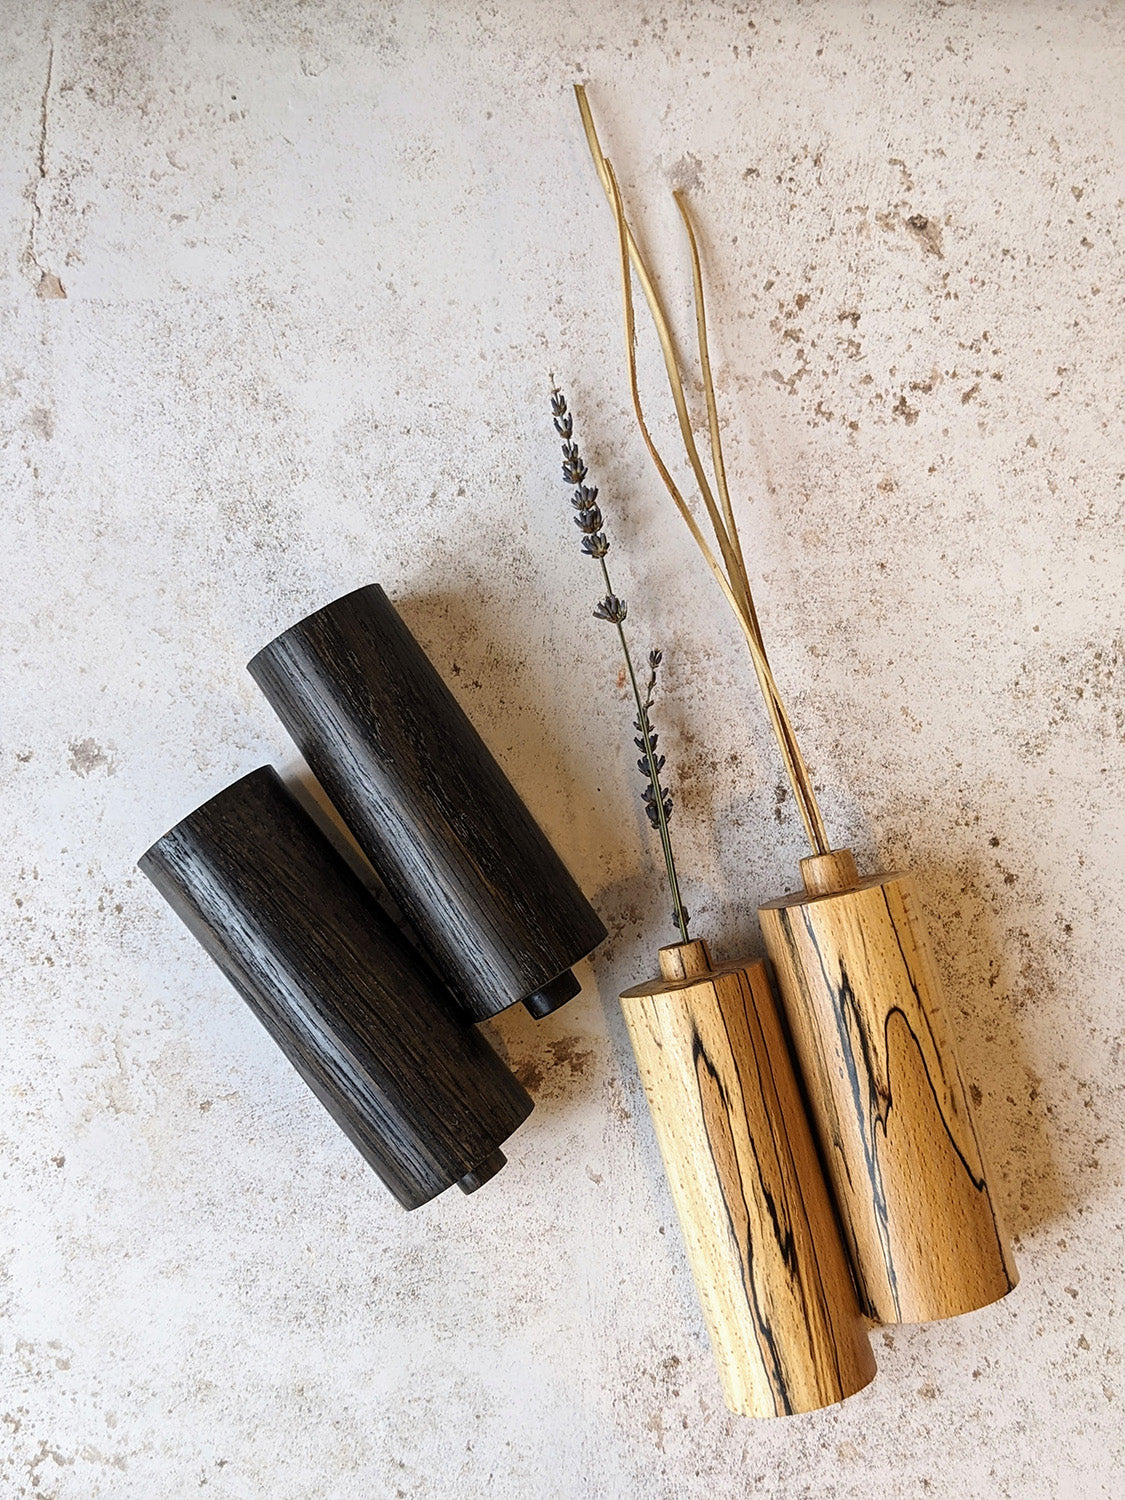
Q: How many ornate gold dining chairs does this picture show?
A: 0